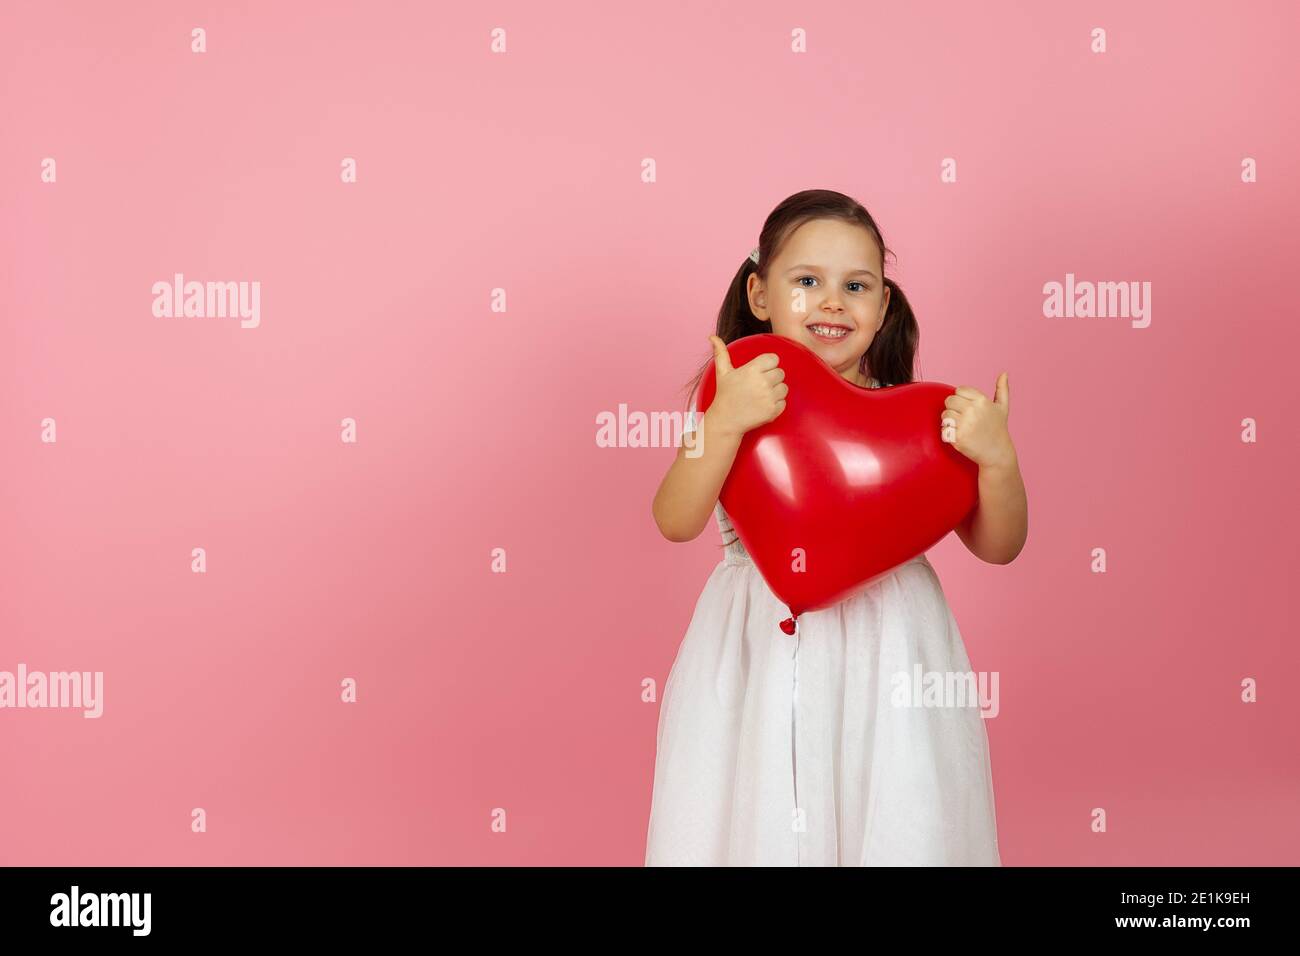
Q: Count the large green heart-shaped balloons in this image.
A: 0